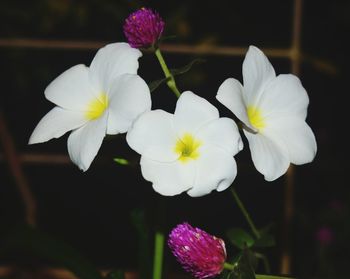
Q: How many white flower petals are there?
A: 15